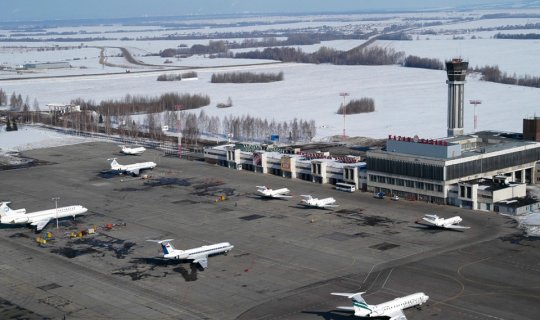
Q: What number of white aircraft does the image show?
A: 8